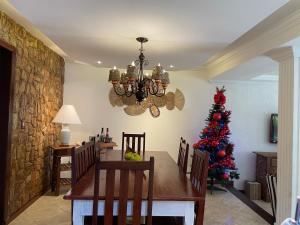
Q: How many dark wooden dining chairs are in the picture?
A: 6